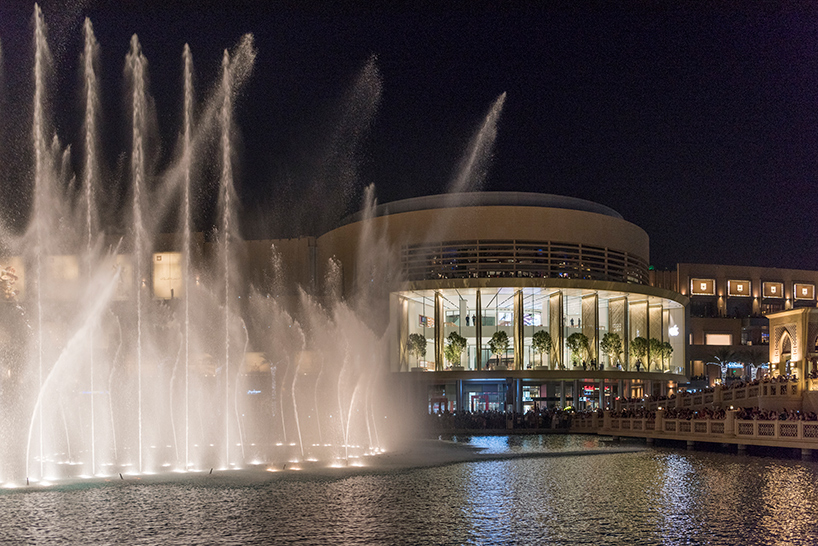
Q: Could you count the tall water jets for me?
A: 5